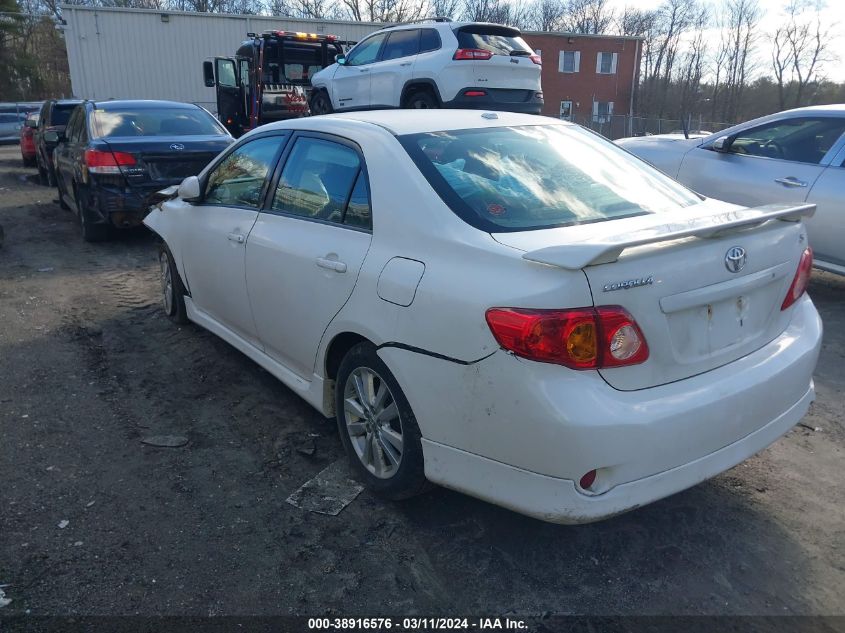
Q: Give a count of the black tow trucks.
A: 1